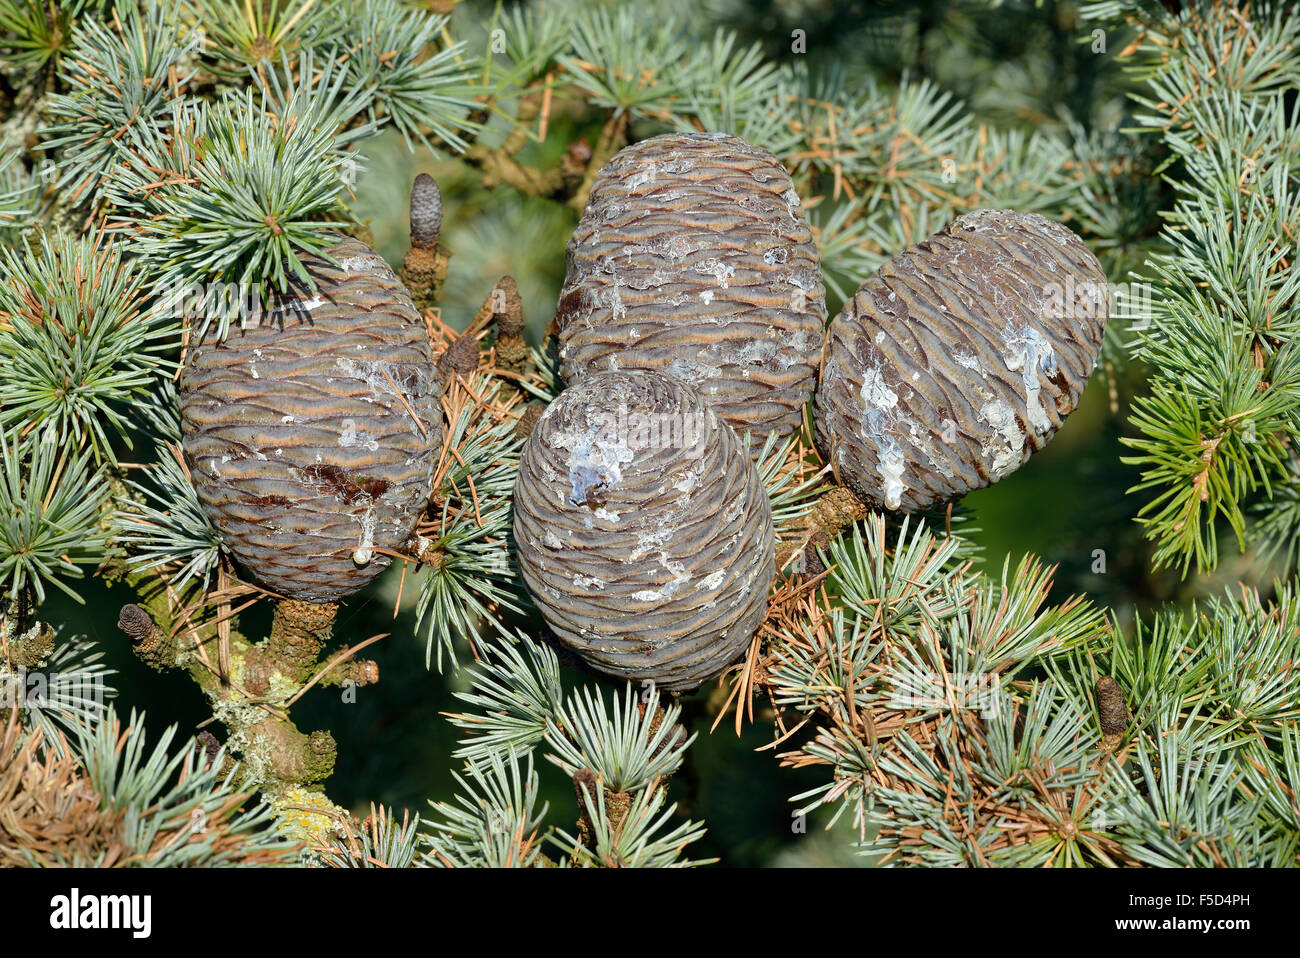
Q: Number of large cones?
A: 4